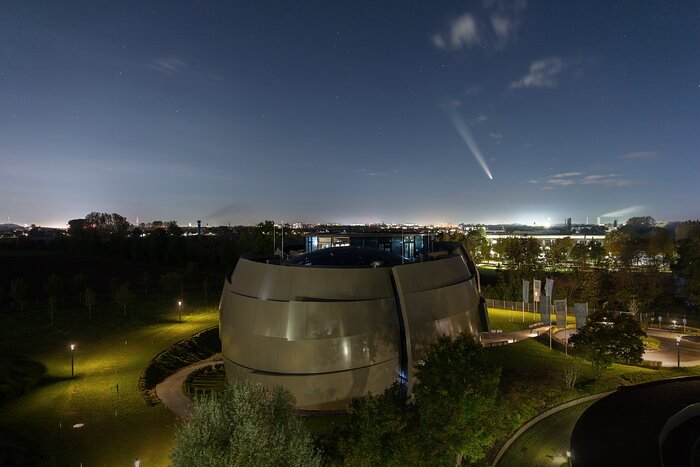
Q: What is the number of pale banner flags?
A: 6